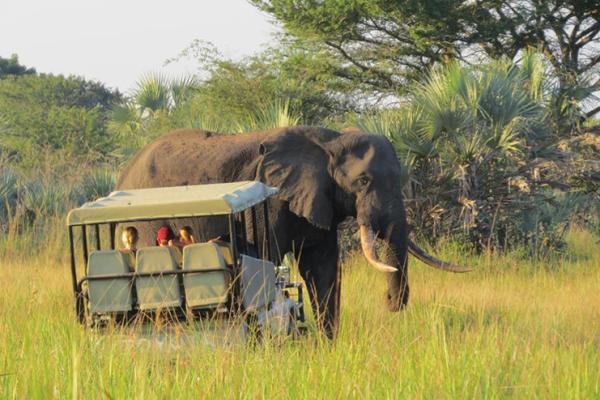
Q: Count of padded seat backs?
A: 3